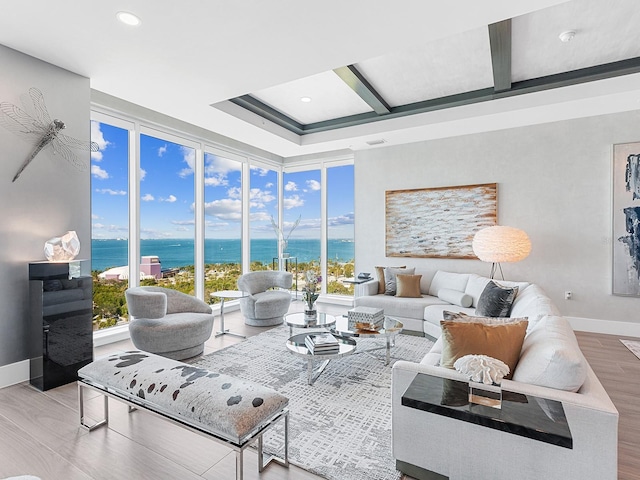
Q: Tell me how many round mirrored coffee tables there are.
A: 3